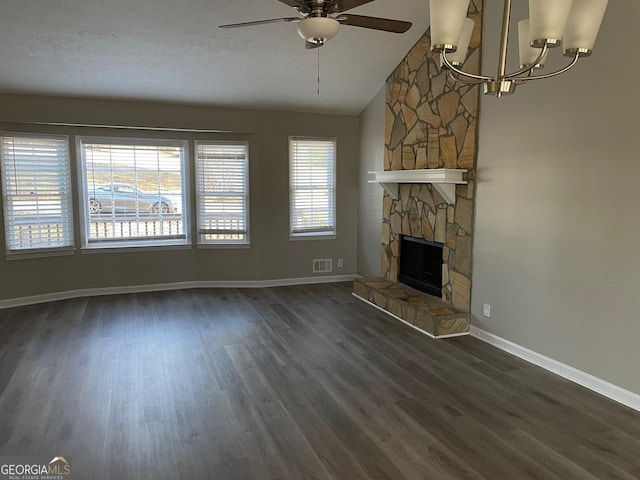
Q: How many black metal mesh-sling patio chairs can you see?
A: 0